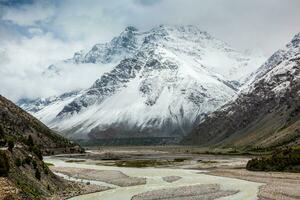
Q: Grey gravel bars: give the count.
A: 3